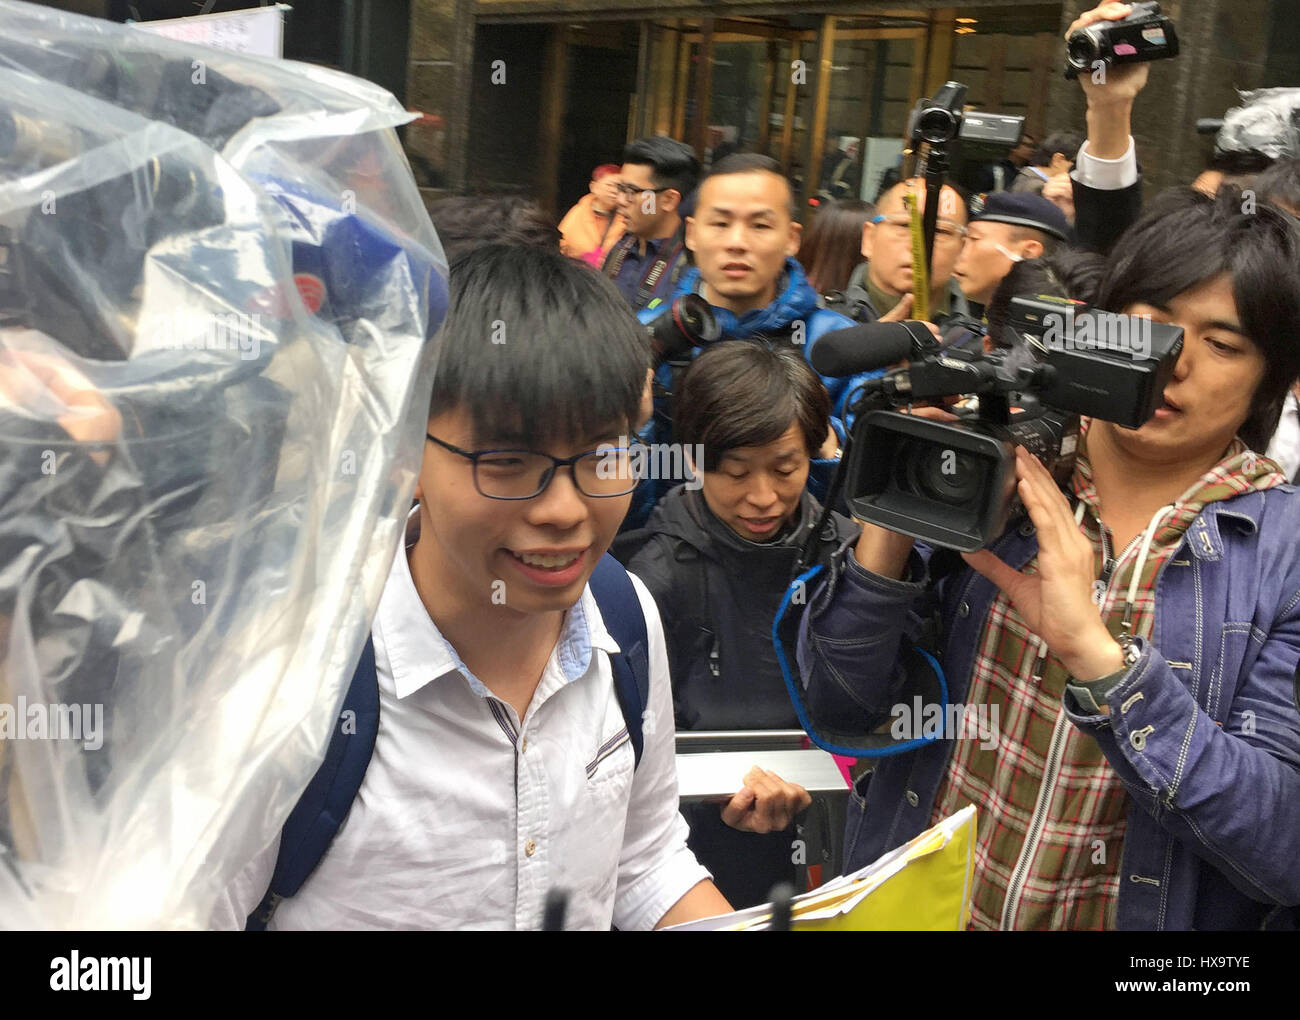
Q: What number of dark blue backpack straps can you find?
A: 2